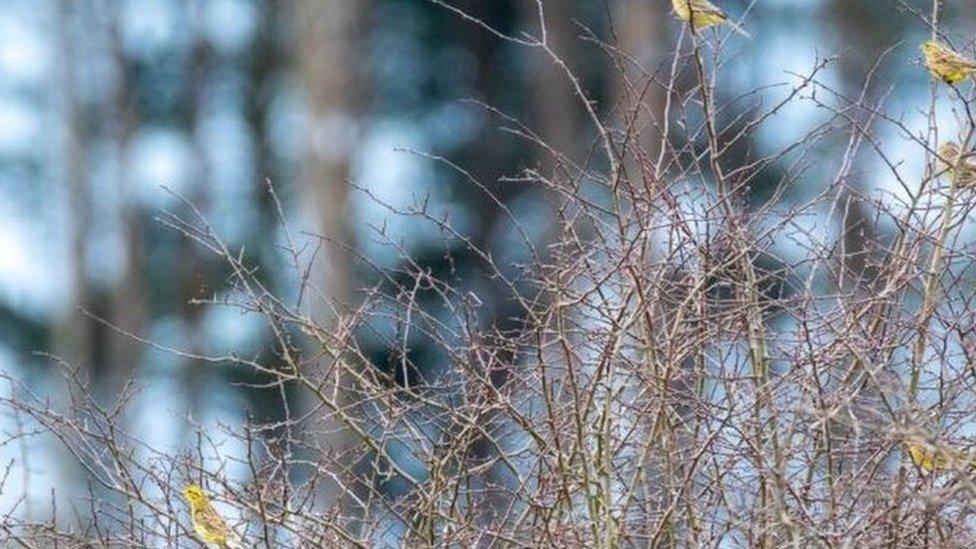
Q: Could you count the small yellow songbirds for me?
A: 5